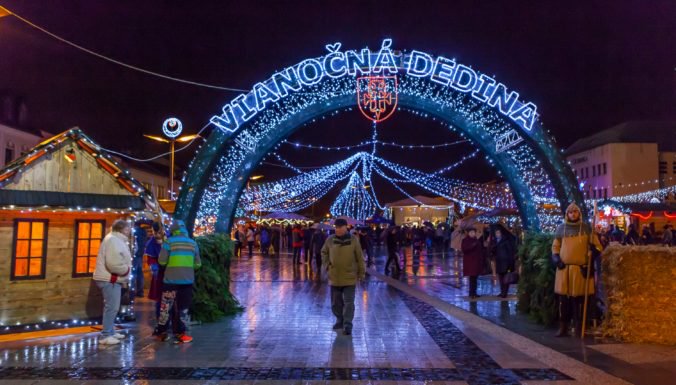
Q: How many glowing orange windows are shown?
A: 2